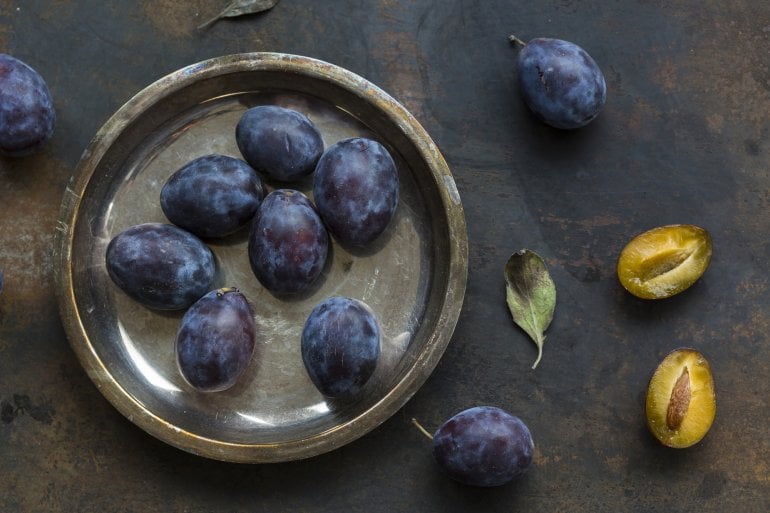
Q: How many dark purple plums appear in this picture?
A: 10